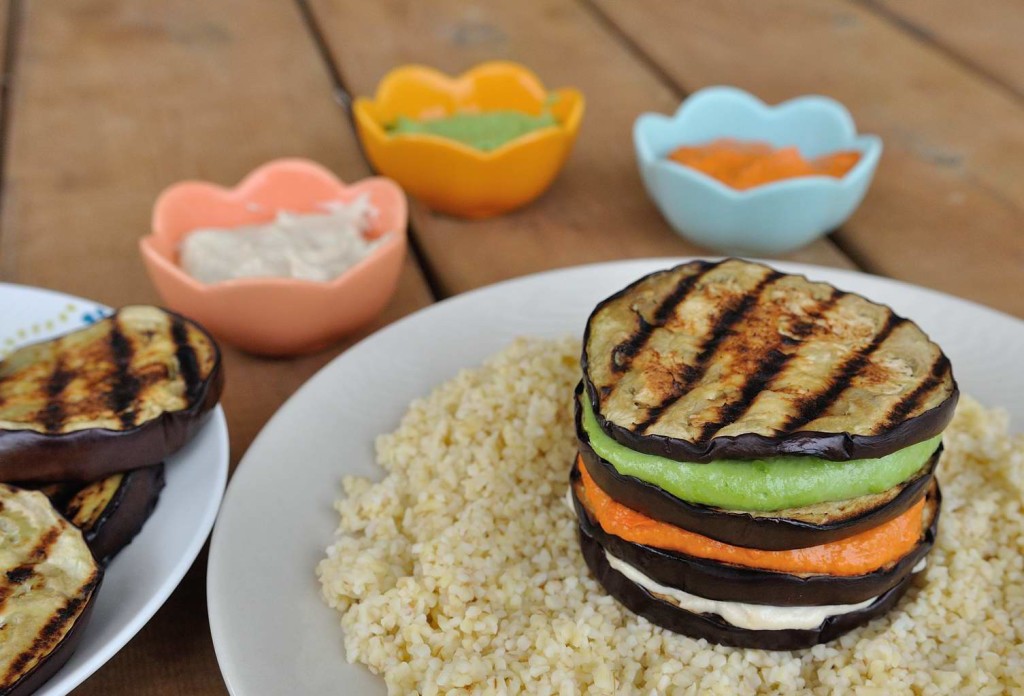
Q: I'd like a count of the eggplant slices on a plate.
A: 7